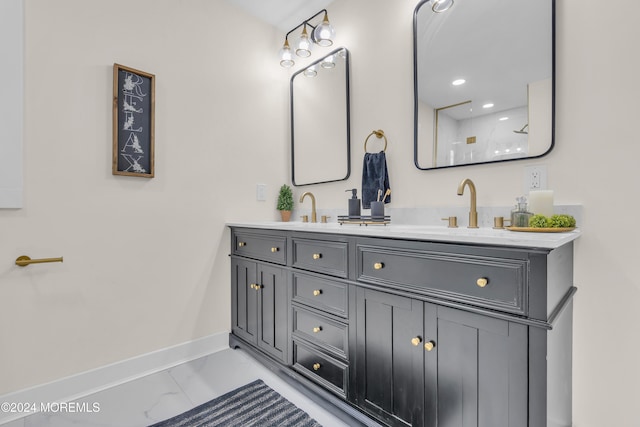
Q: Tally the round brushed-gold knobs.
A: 12